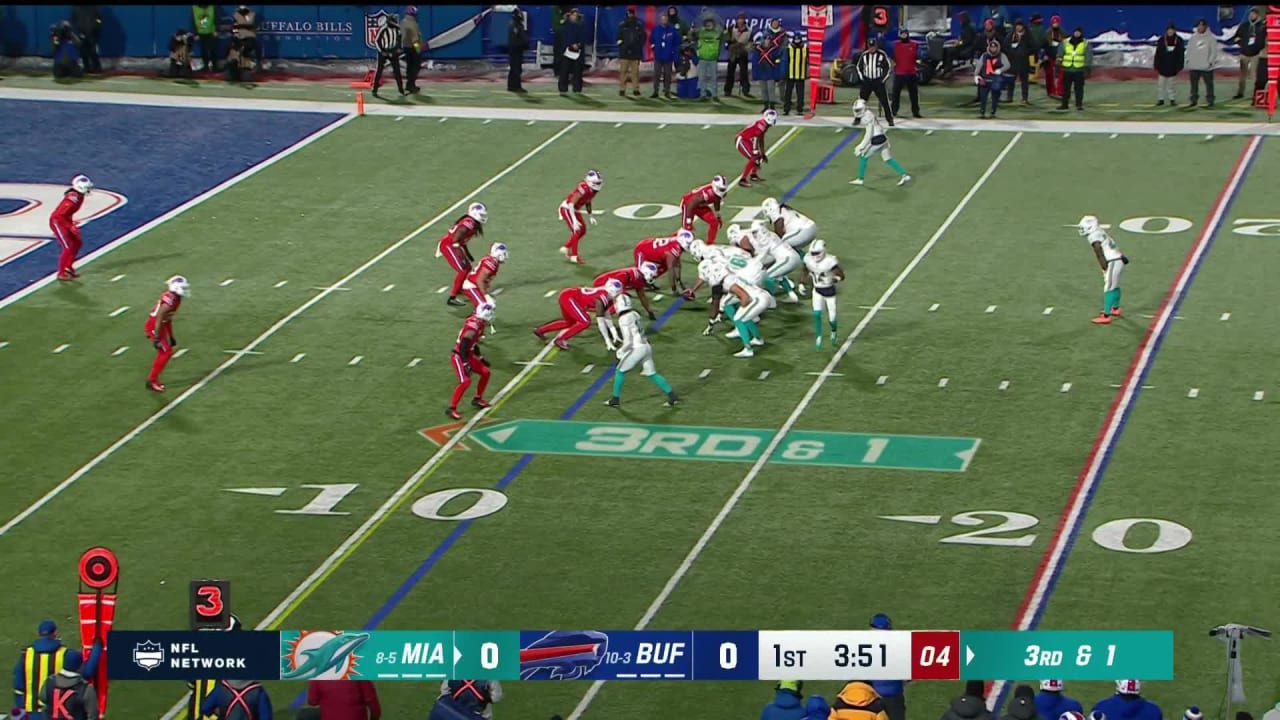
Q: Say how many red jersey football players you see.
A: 11